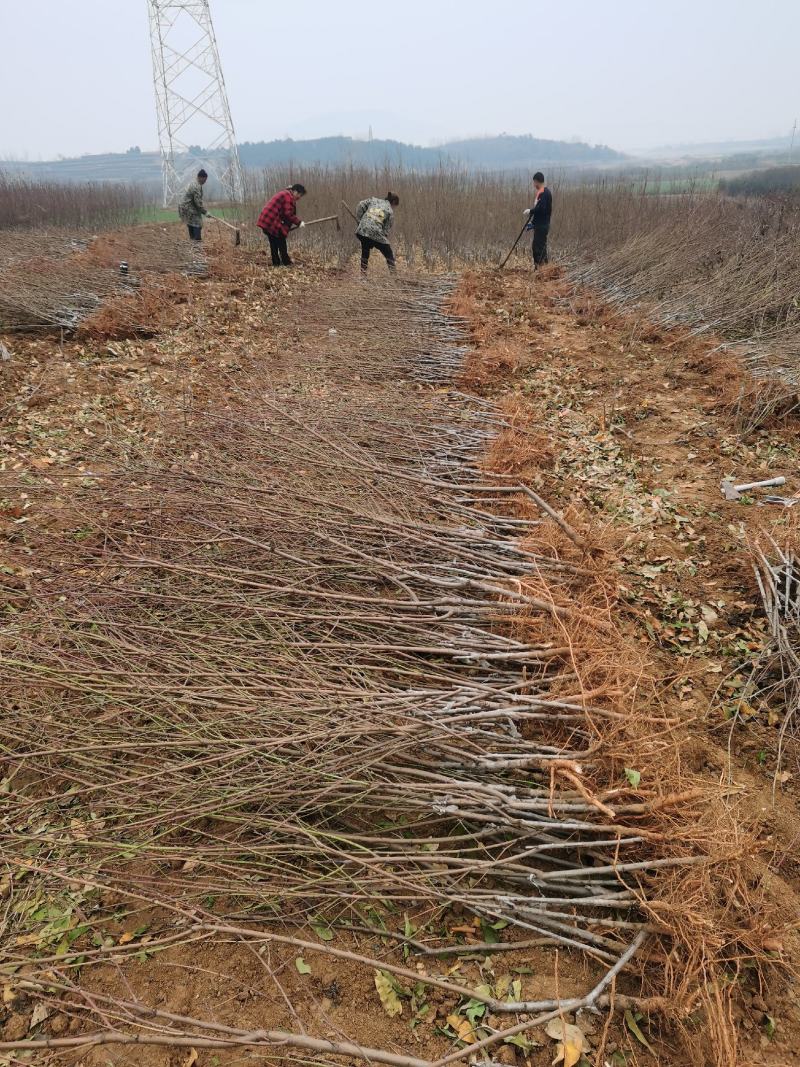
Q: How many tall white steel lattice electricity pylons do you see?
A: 1